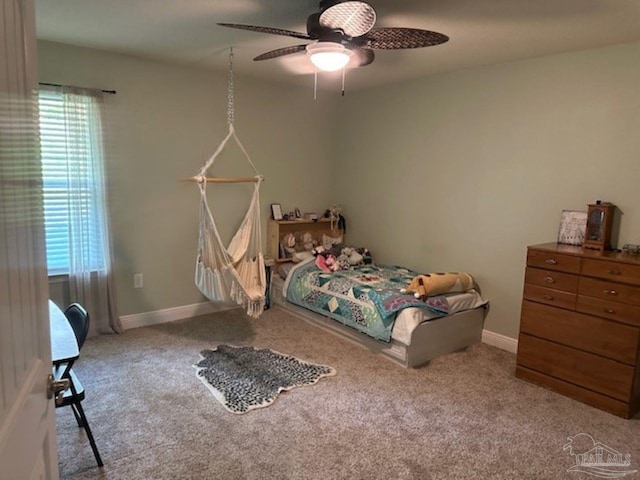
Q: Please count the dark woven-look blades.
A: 5